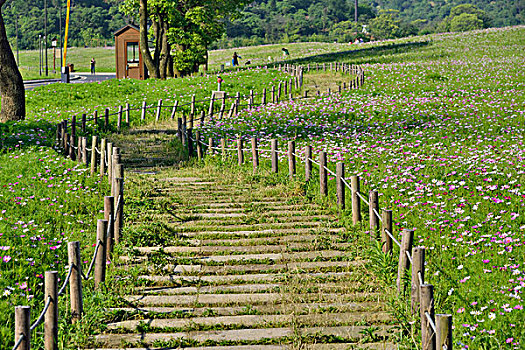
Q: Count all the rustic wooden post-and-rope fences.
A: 2